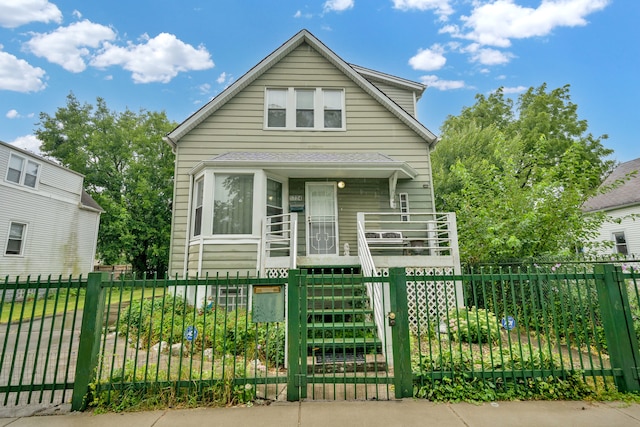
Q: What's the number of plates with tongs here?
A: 0